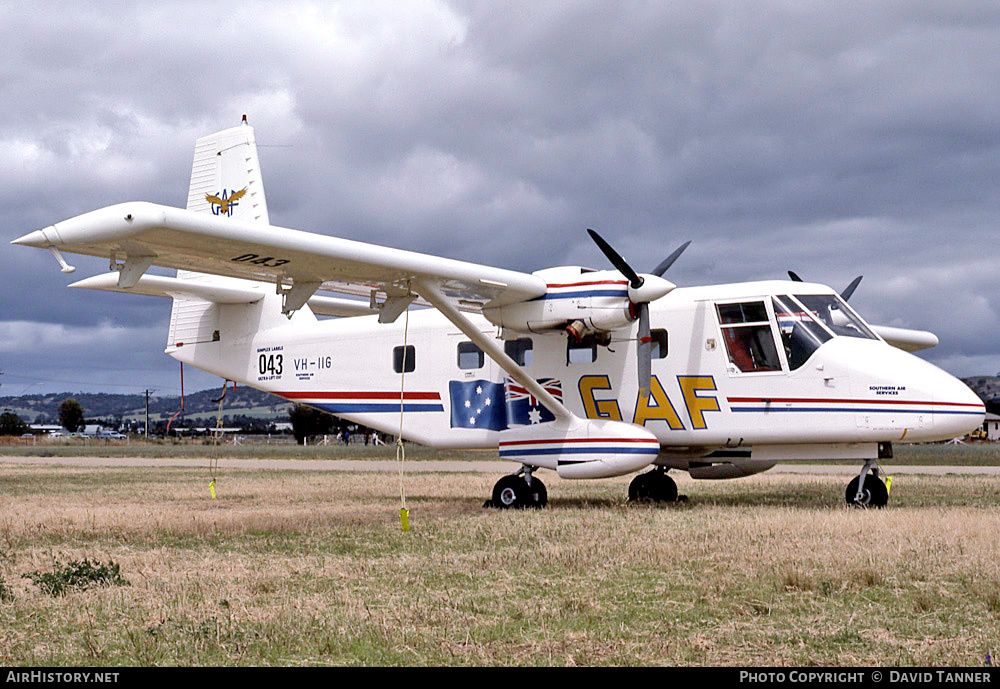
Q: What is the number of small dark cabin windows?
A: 5